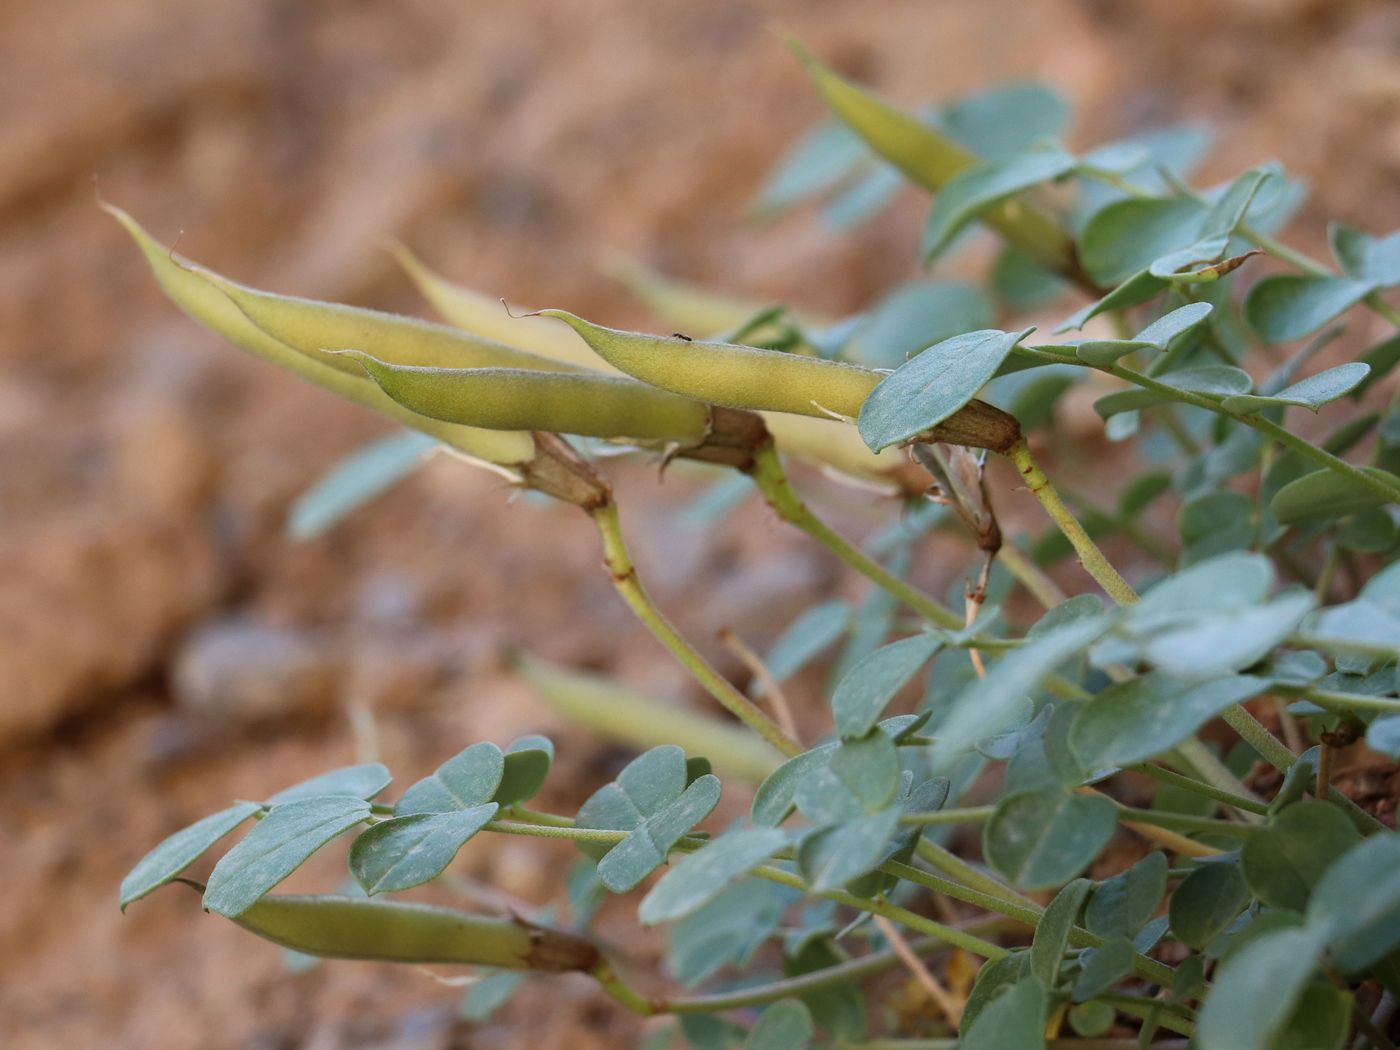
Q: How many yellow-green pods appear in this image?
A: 9